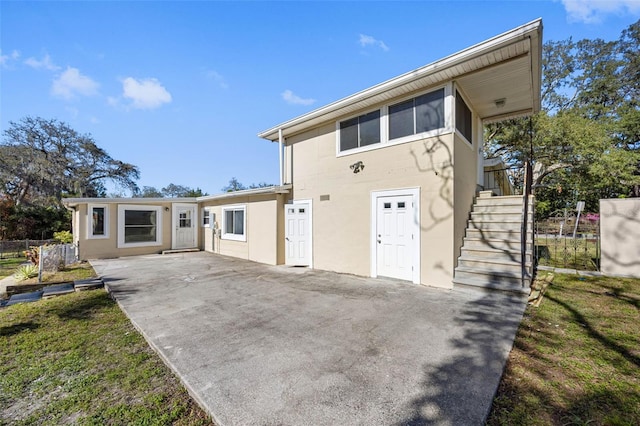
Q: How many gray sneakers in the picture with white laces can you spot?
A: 0